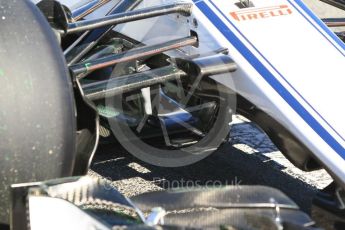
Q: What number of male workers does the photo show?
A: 0